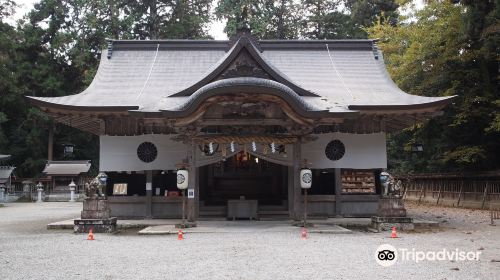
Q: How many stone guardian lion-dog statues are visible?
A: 2